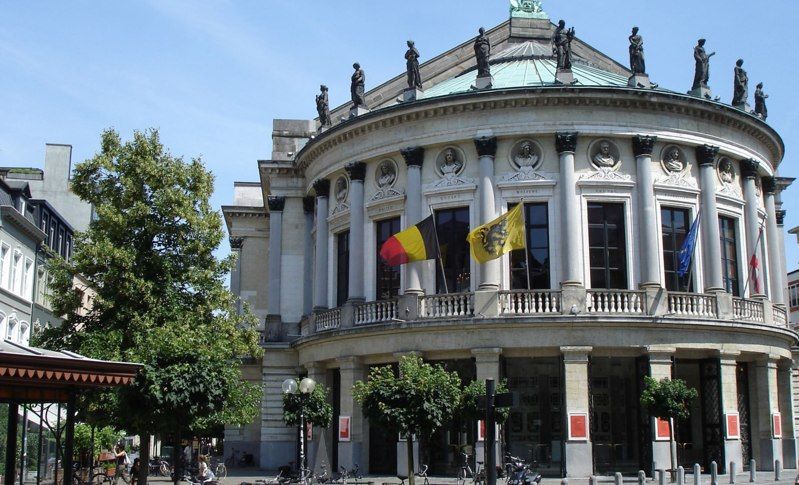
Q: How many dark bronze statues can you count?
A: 9